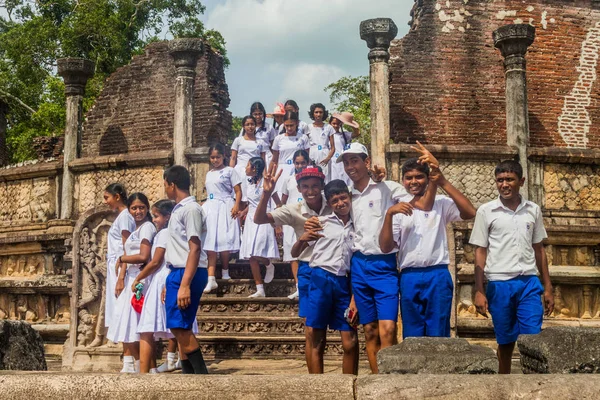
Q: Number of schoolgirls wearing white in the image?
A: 13